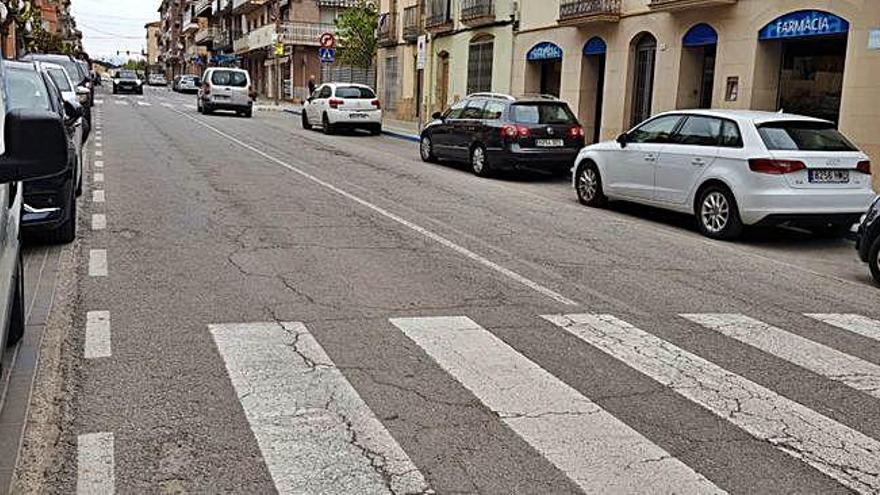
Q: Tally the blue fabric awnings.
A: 4